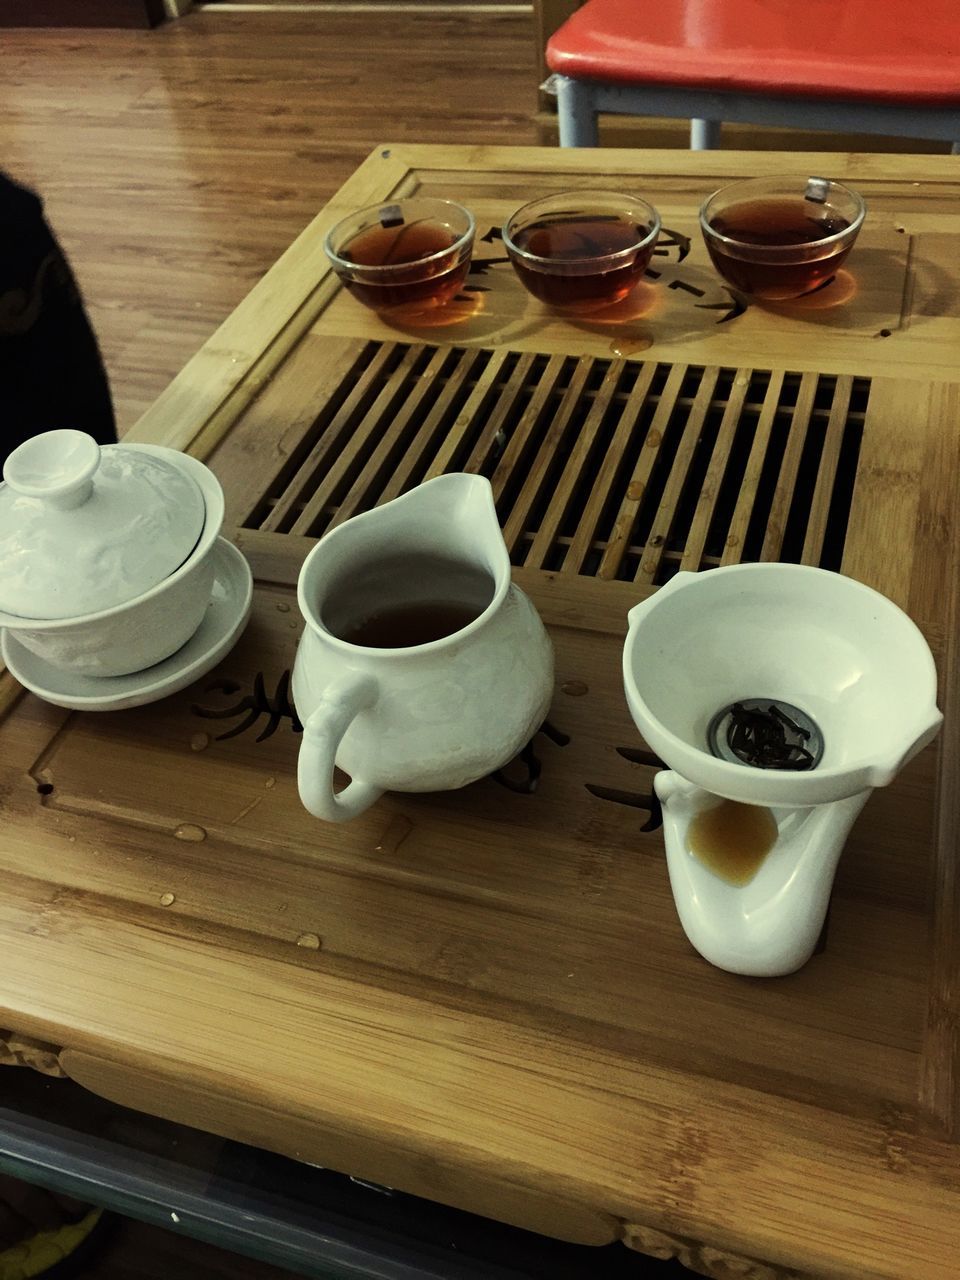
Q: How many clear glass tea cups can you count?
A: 3